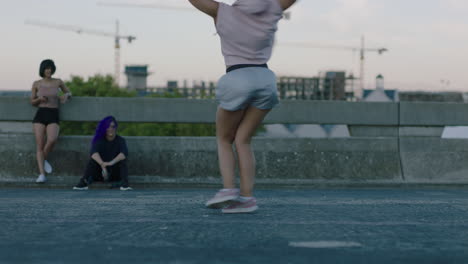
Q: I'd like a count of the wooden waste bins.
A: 0